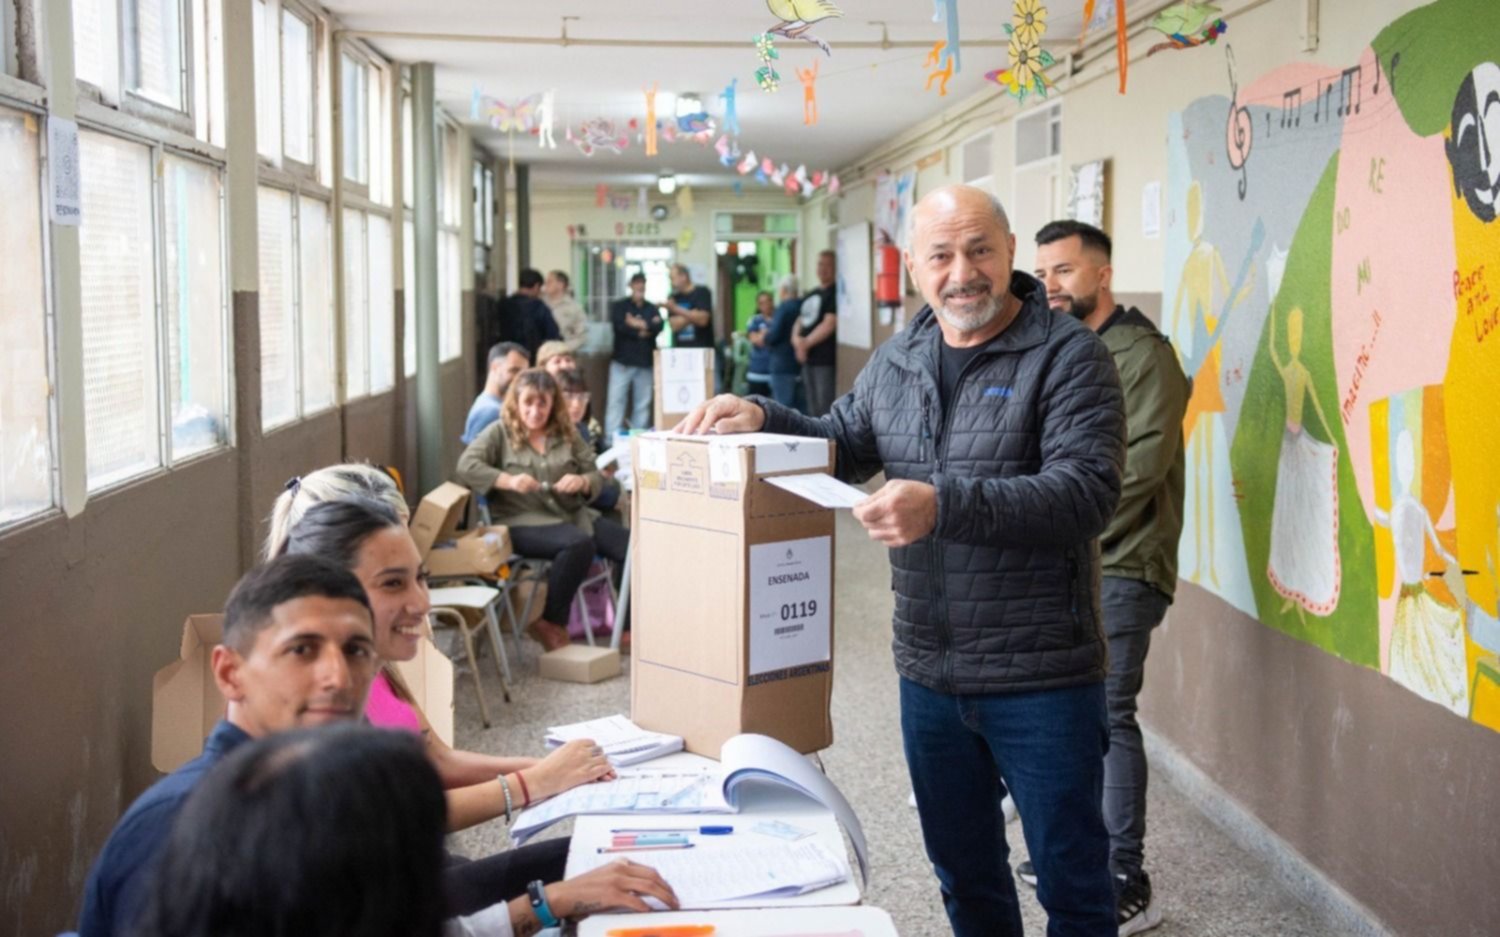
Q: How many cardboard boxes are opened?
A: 2